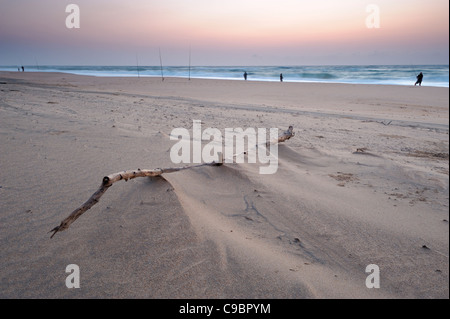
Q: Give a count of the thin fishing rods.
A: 3